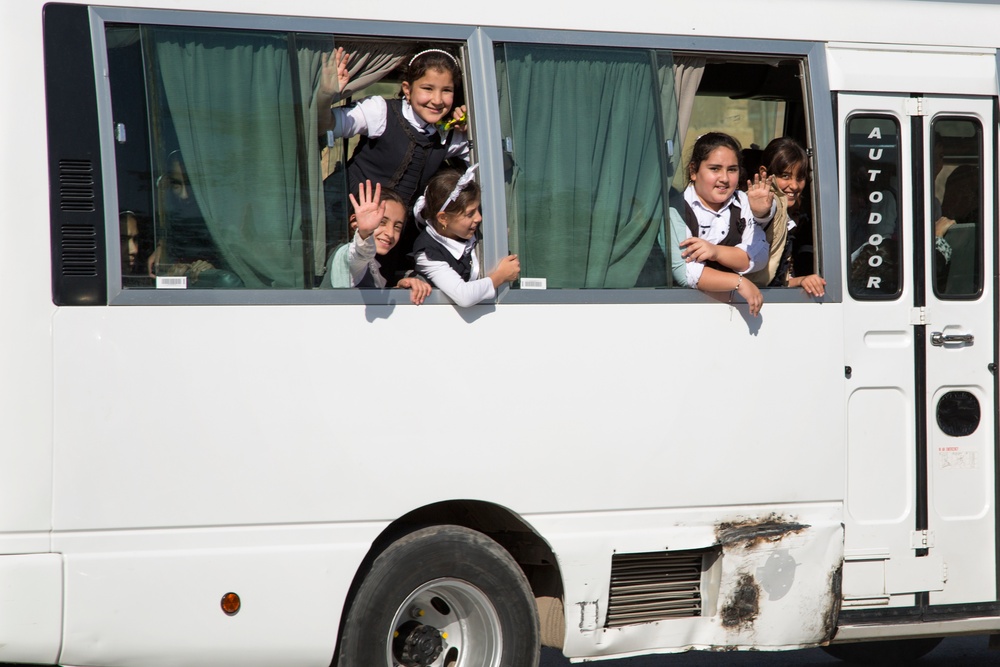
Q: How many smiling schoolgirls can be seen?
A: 5